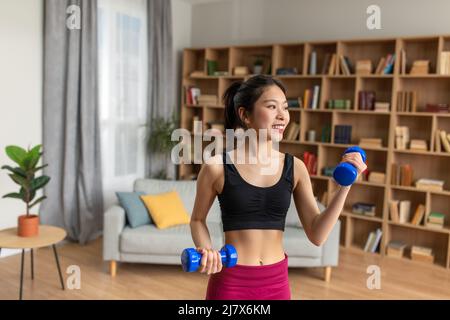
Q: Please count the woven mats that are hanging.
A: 0